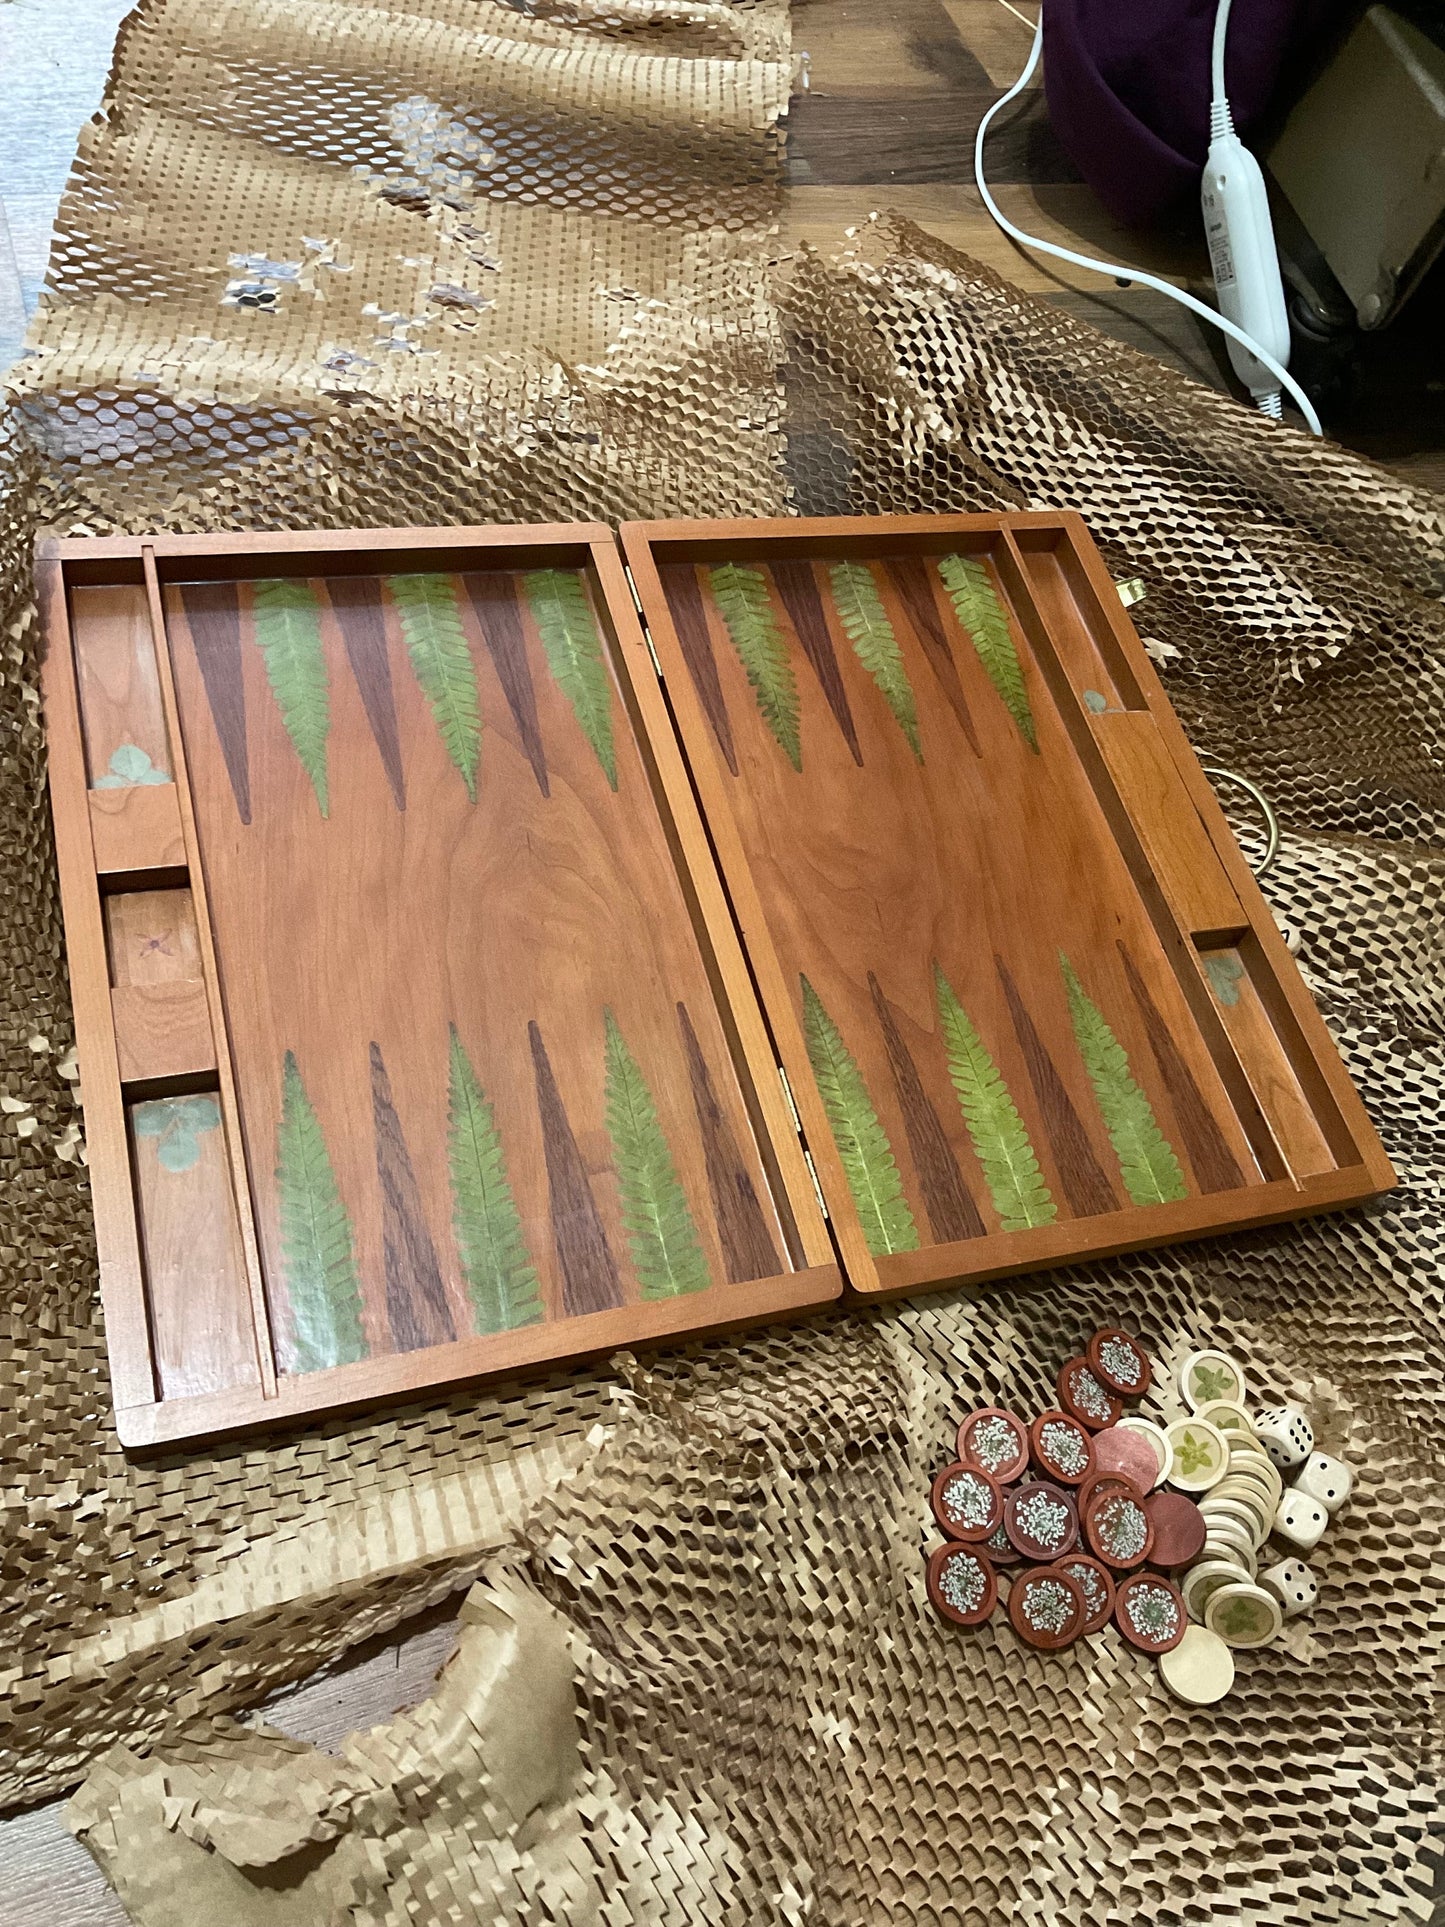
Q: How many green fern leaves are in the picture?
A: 12